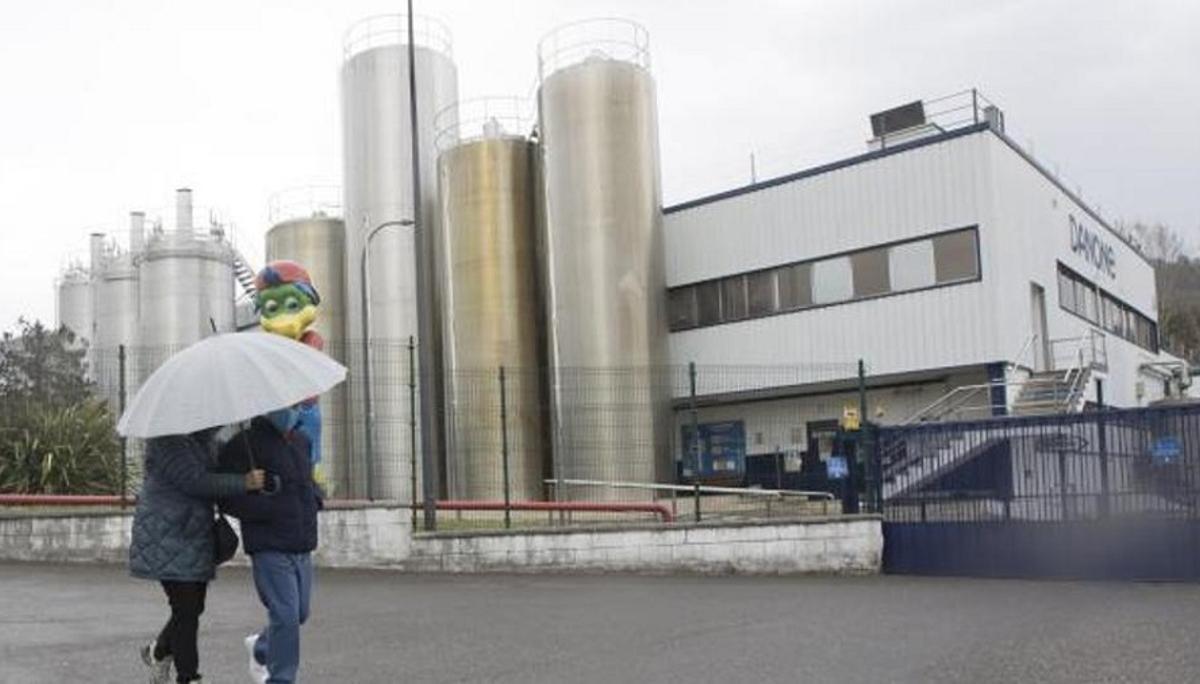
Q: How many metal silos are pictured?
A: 7